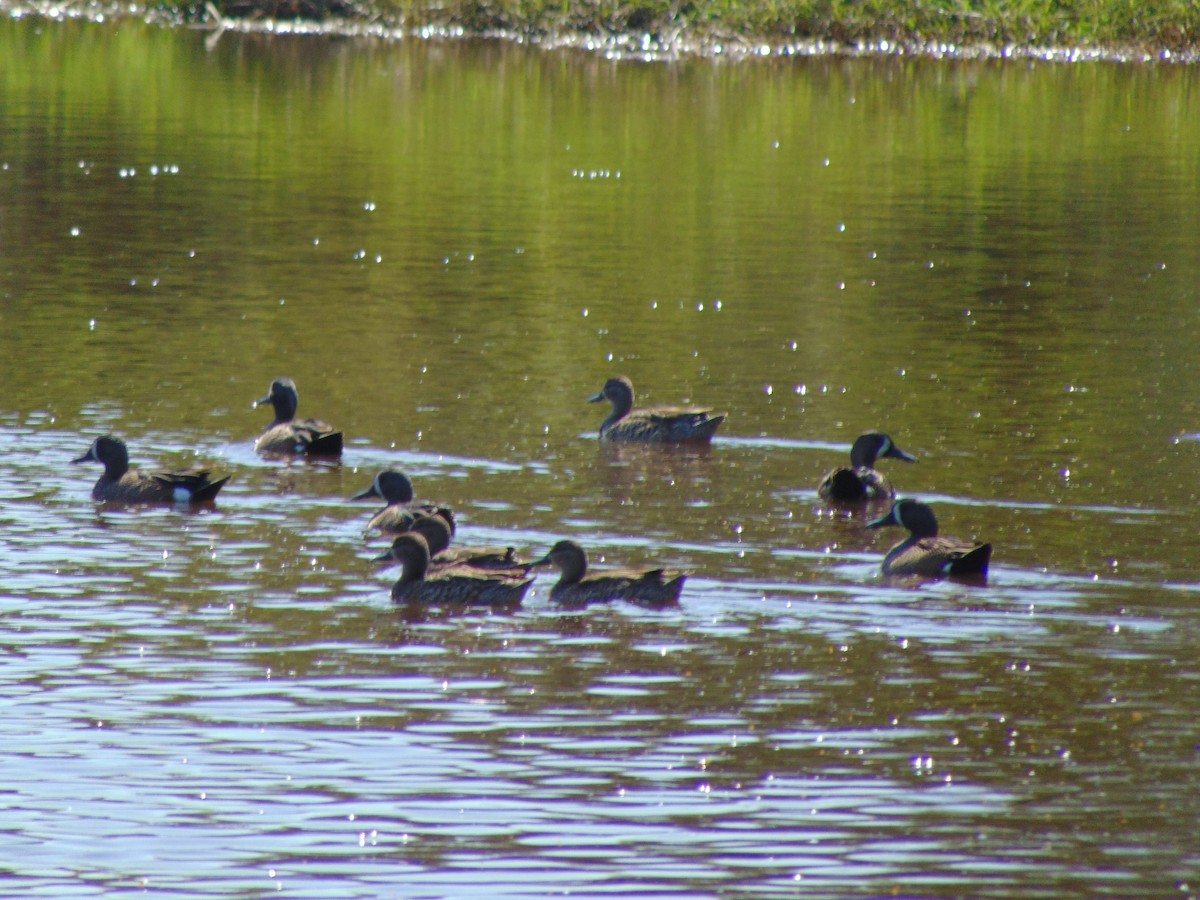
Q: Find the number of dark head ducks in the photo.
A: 5